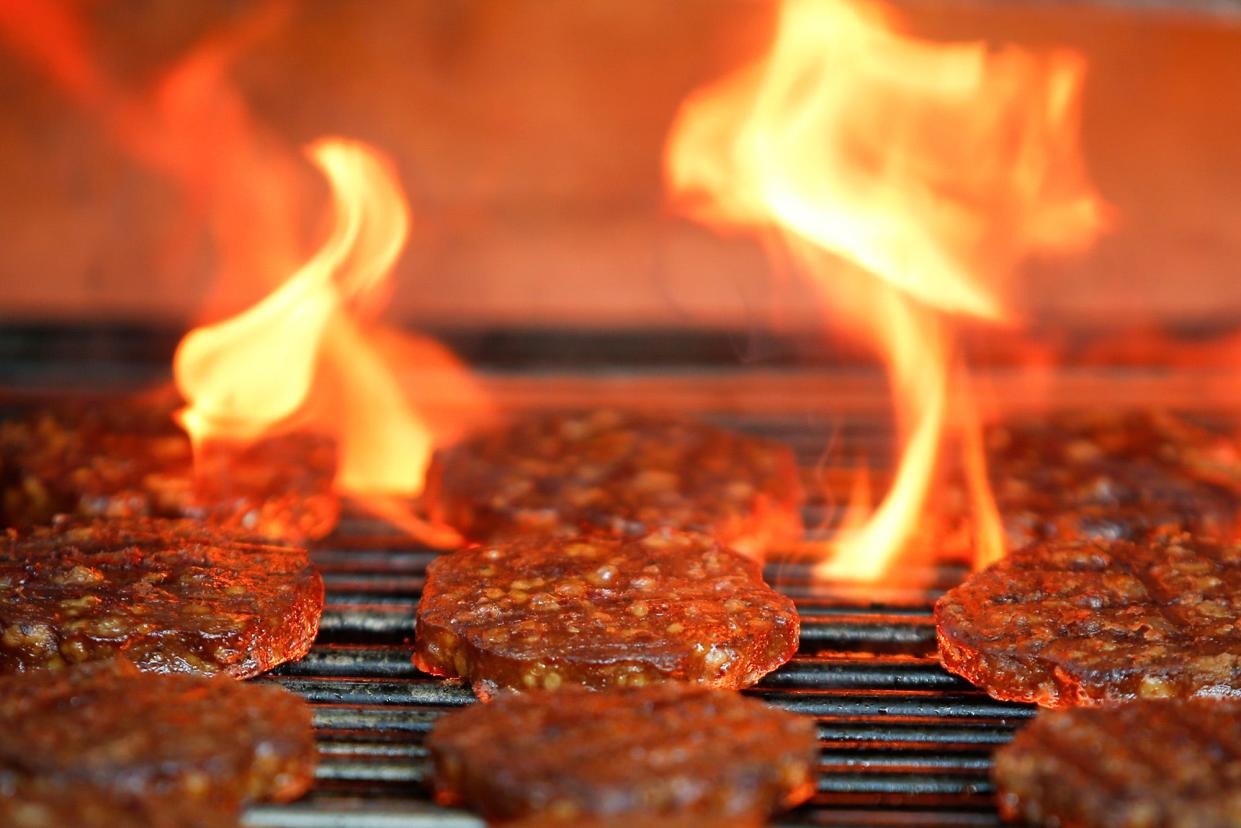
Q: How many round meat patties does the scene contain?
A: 9